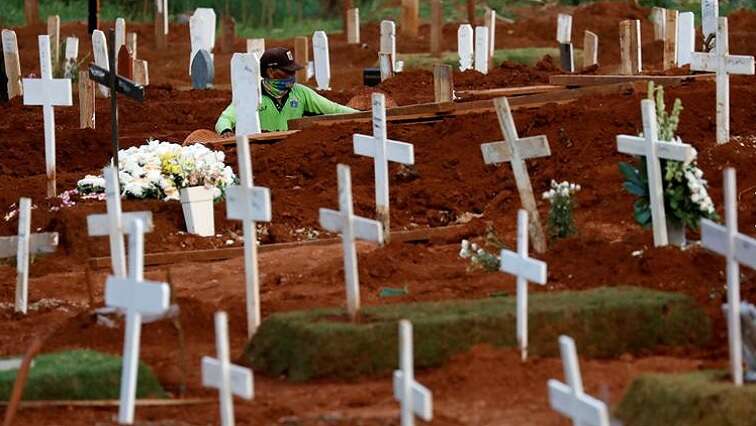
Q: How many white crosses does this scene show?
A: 15